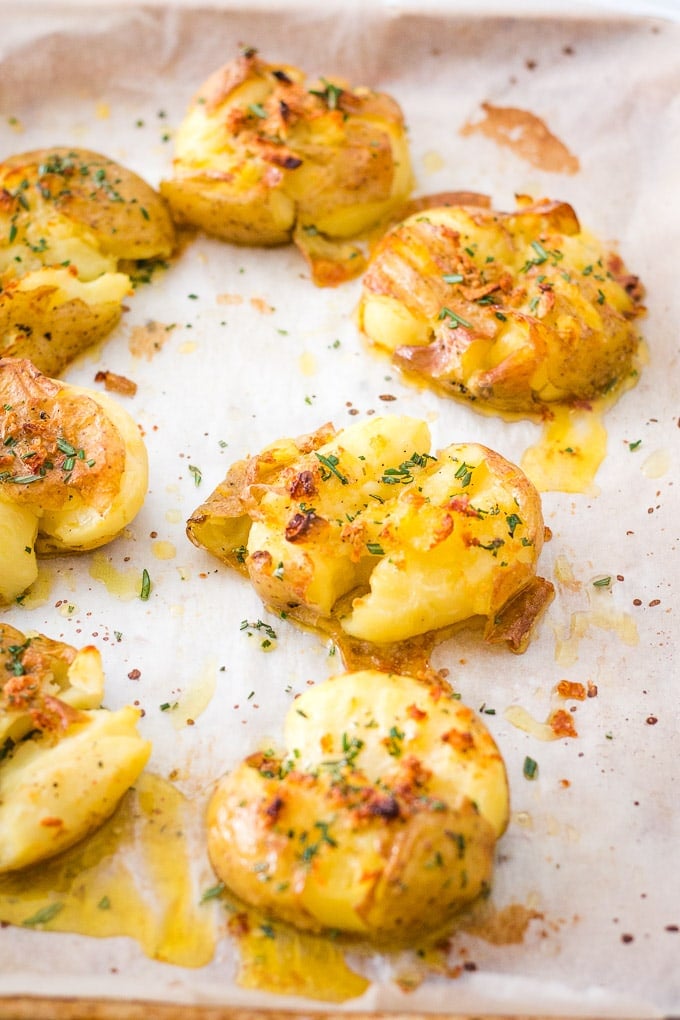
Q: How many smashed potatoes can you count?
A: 7